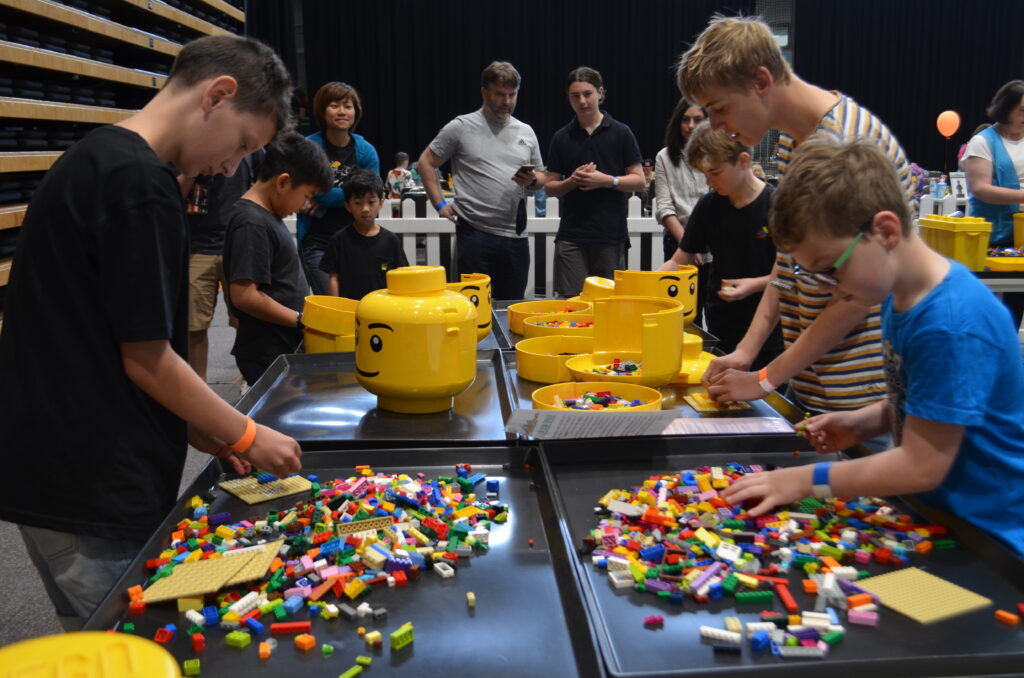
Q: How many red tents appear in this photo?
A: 0